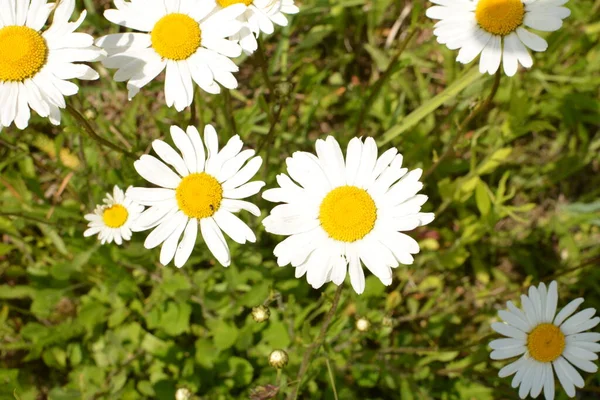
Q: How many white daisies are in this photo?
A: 8